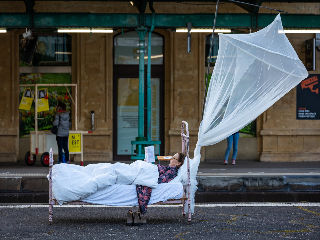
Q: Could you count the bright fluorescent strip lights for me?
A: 4